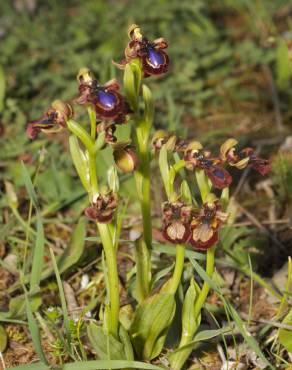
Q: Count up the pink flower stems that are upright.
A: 4